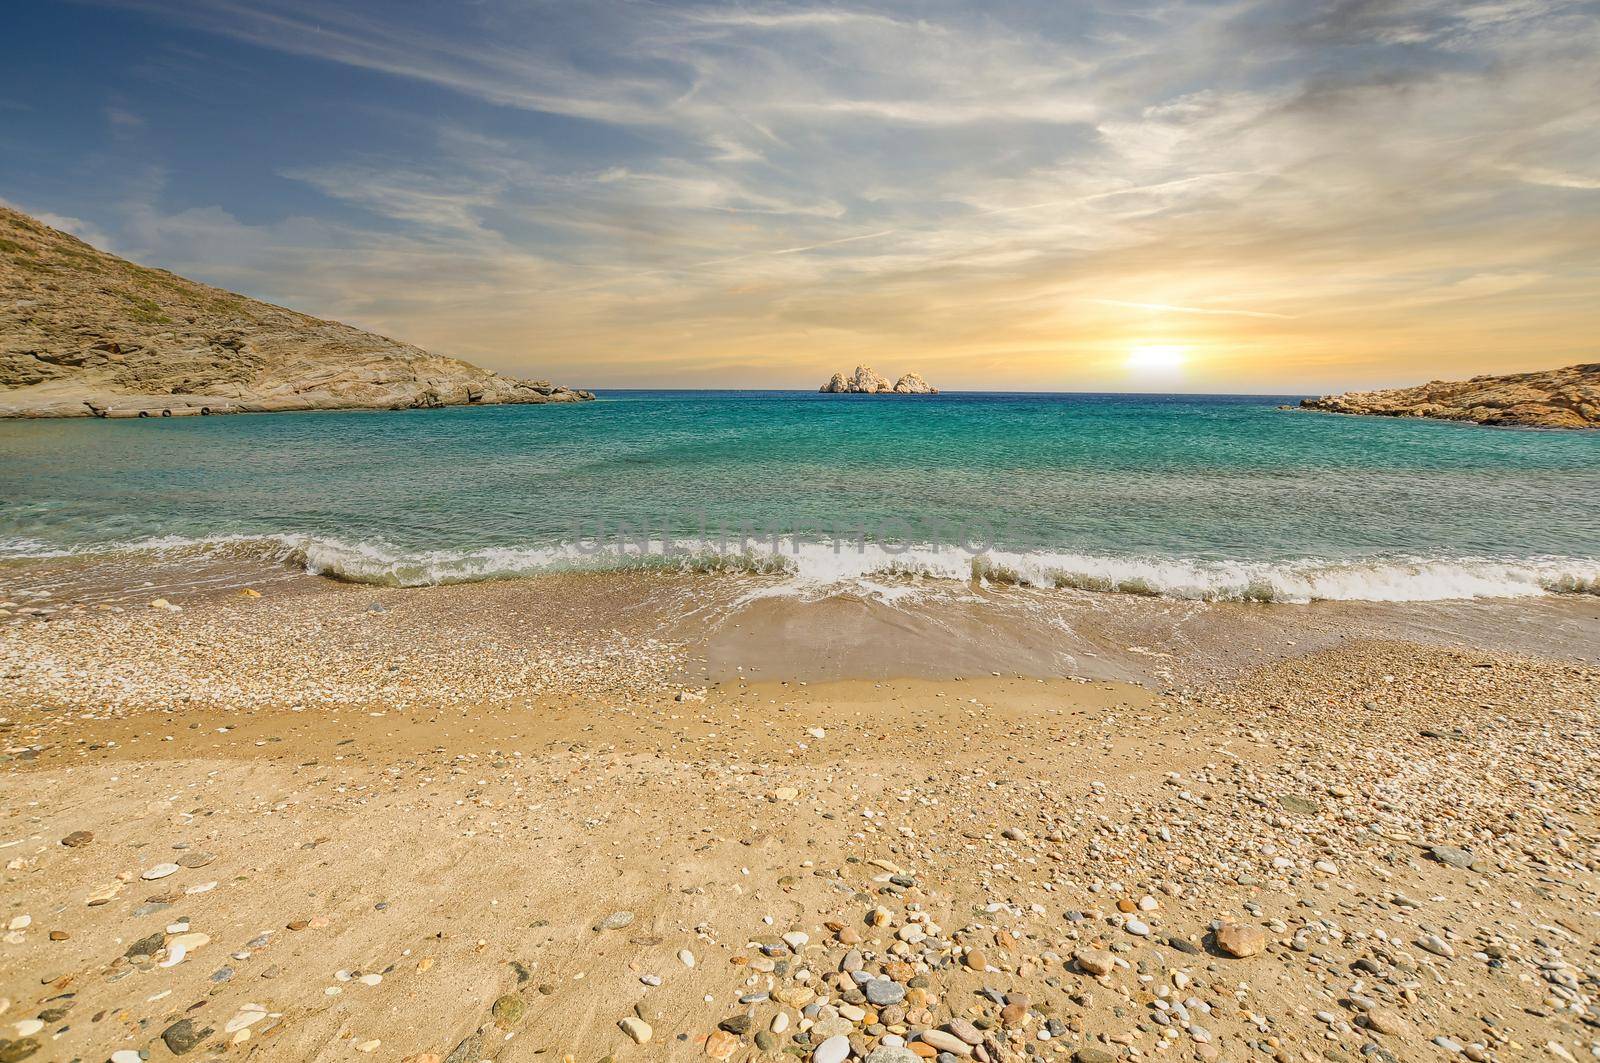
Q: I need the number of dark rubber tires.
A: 3